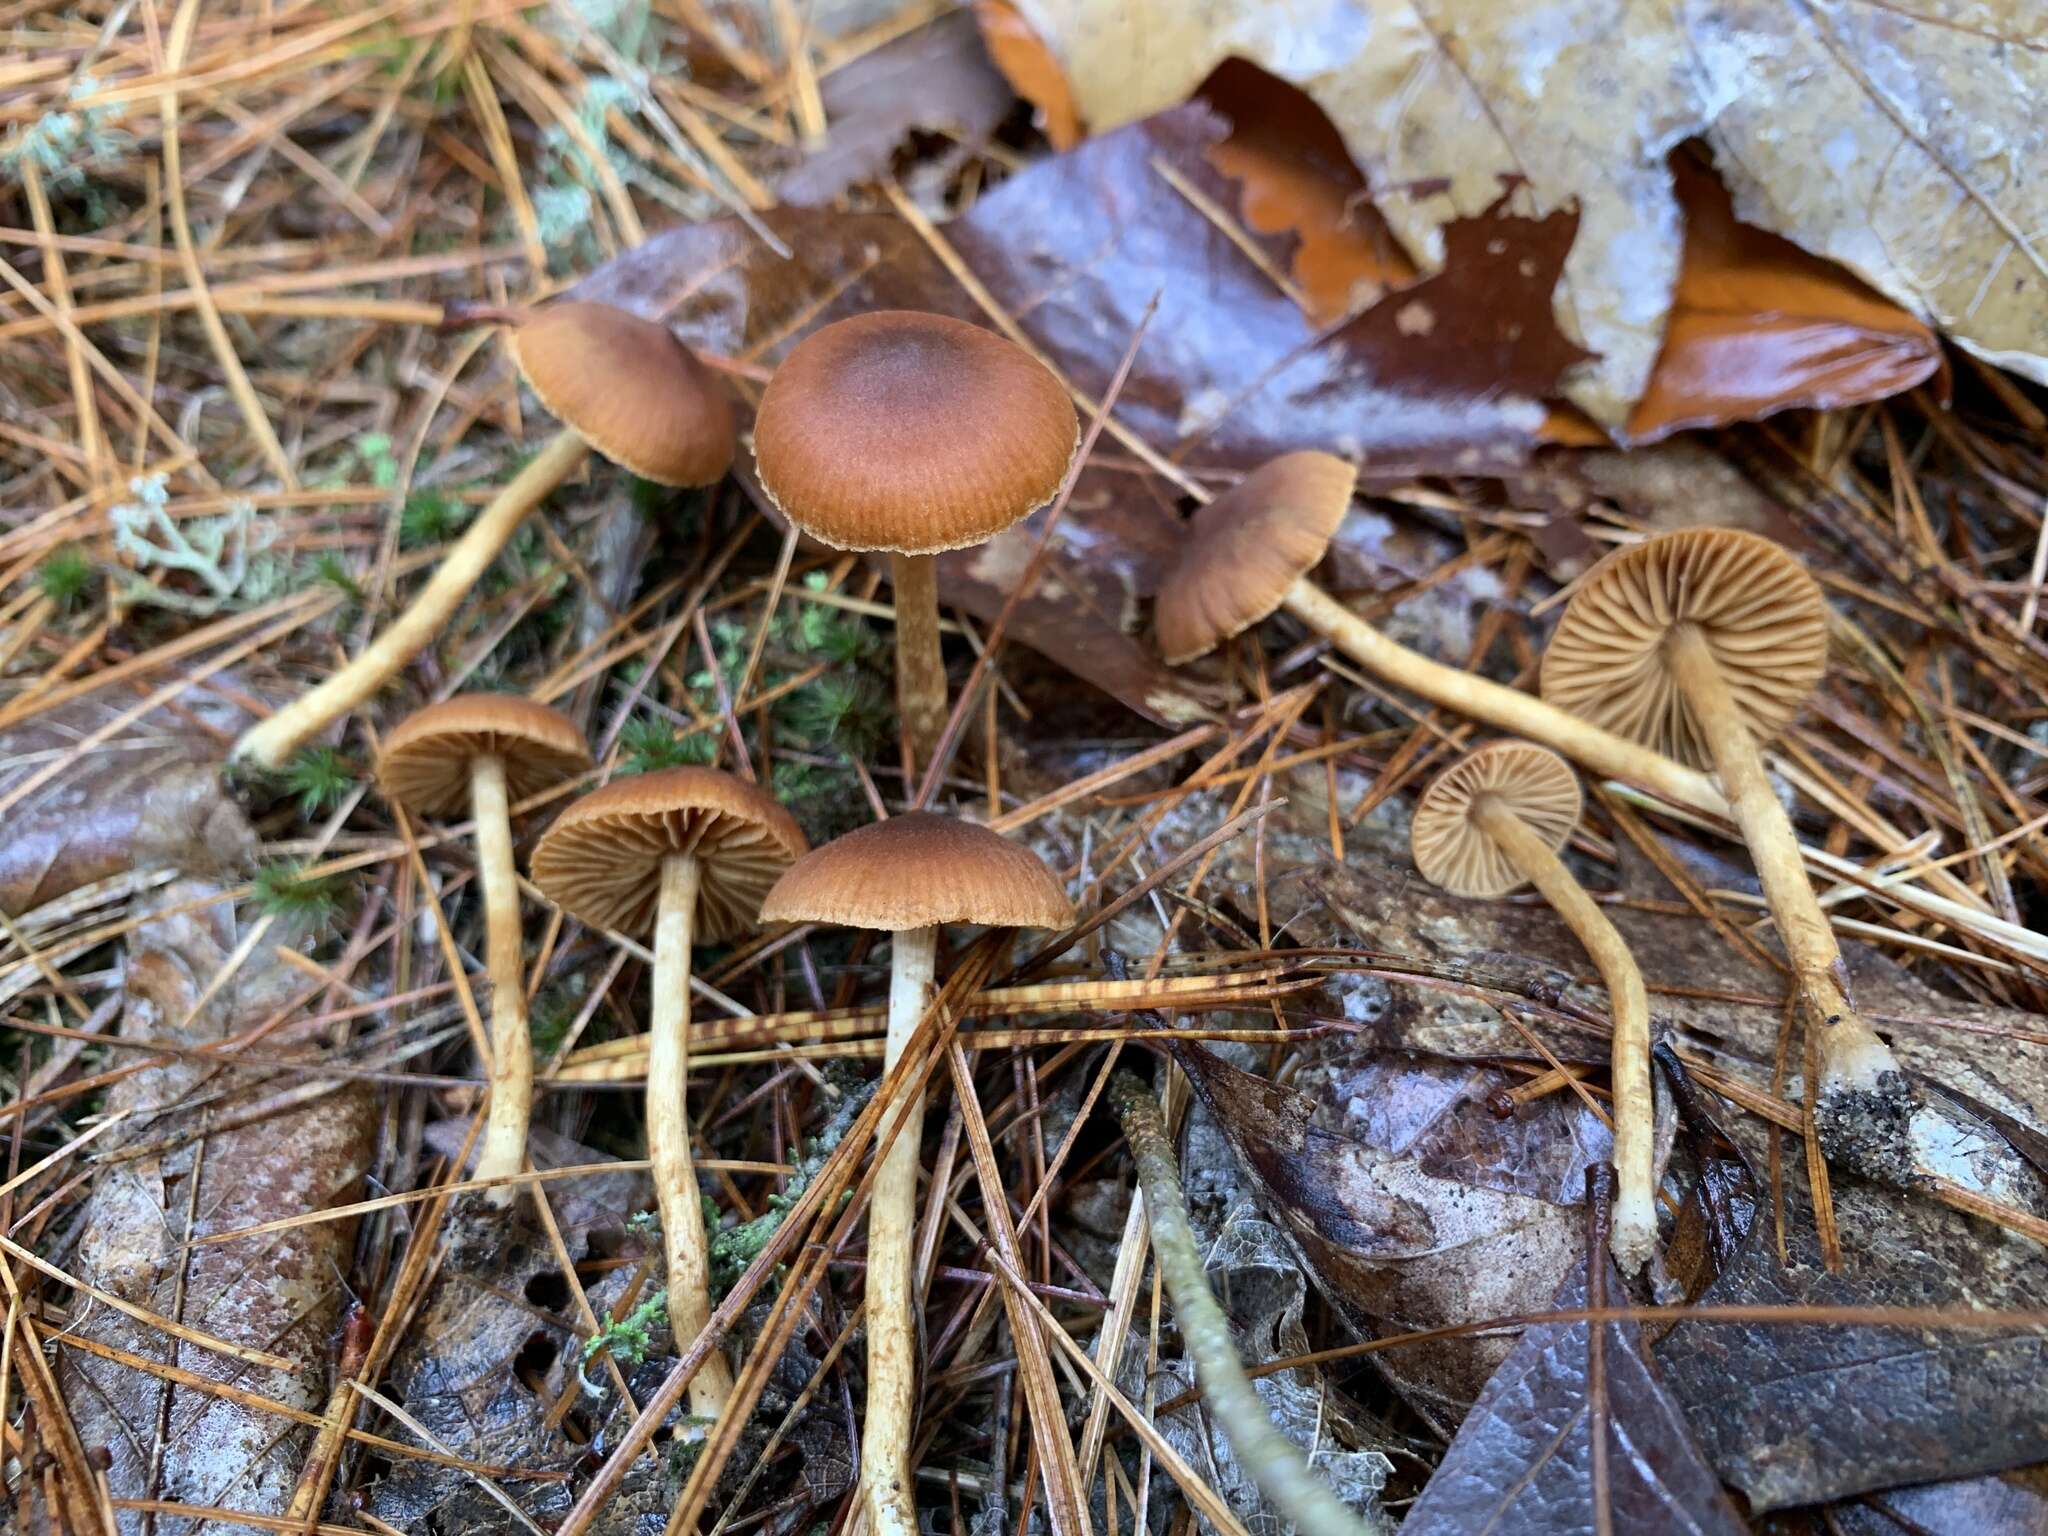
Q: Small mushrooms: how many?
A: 8